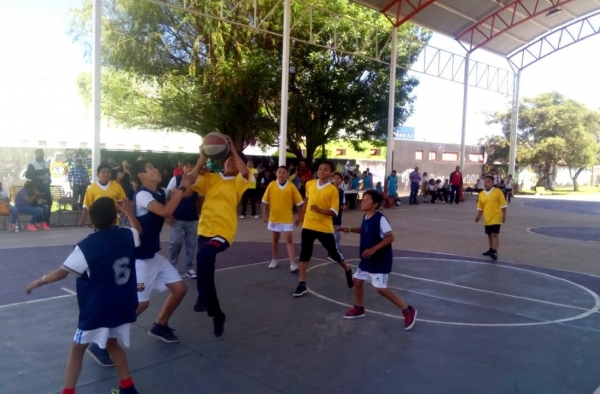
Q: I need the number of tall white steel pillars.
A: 5